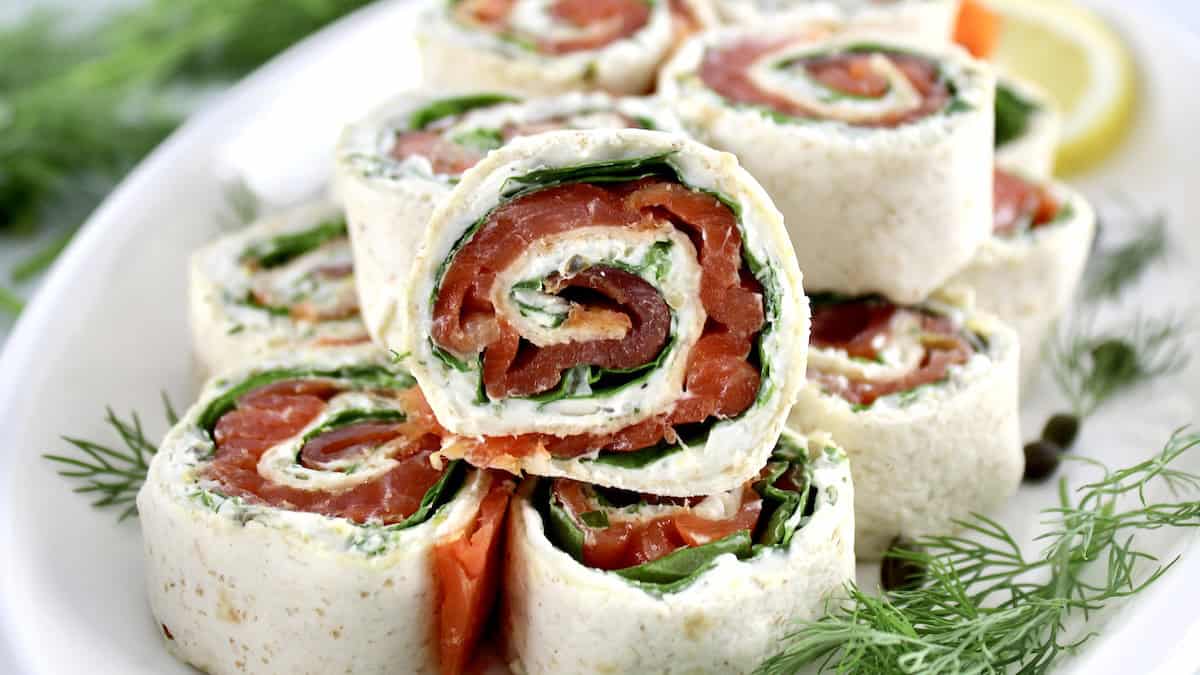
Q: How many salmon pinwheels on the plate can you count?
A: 11